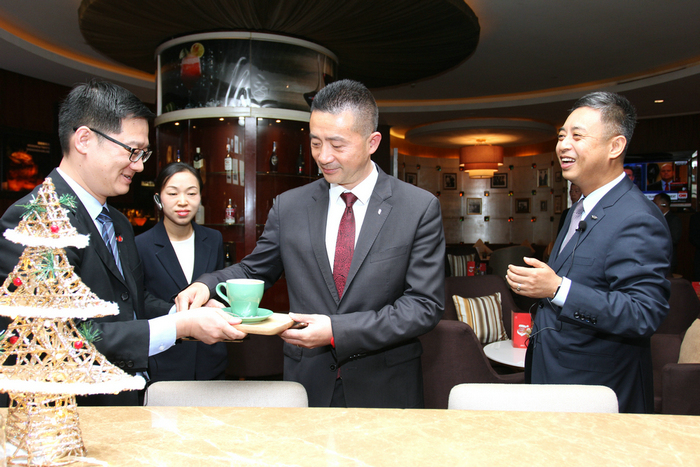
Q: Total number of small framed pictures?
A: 9